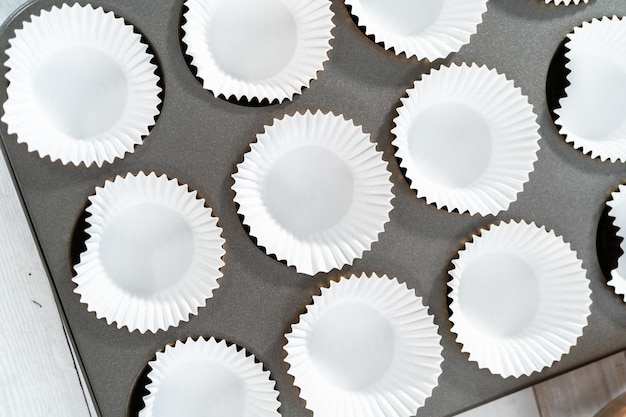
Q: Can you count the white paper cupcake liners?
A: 12